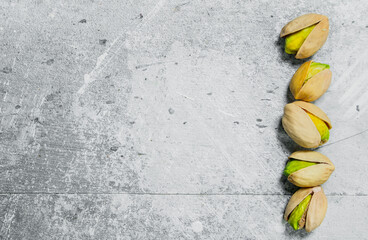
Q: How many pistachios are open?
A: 5